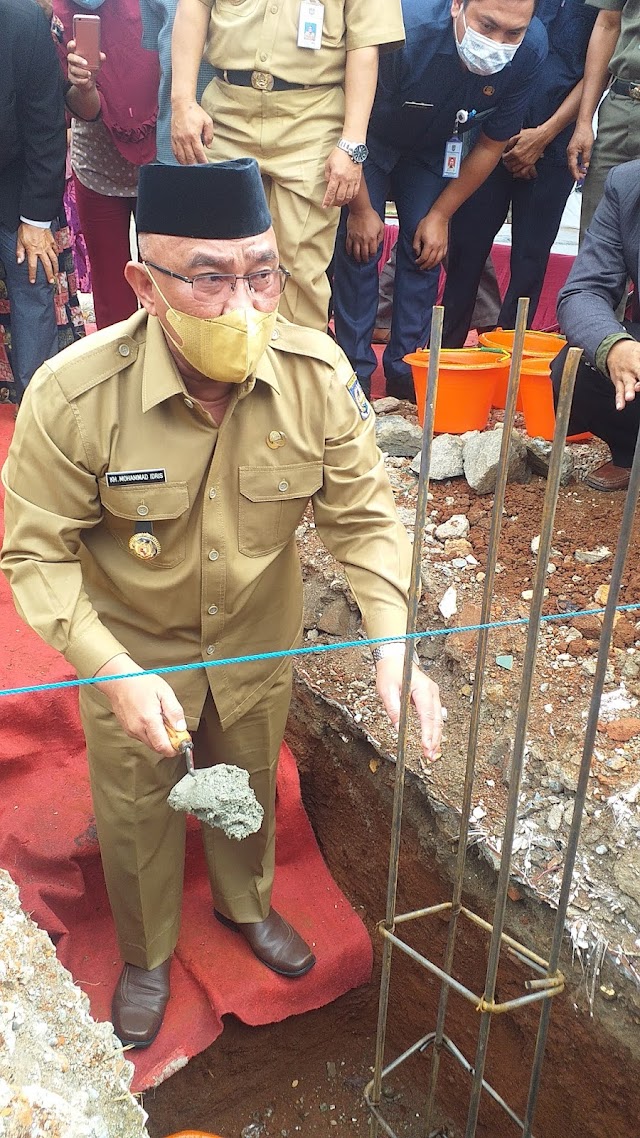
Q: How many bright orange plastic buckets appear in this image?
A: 3